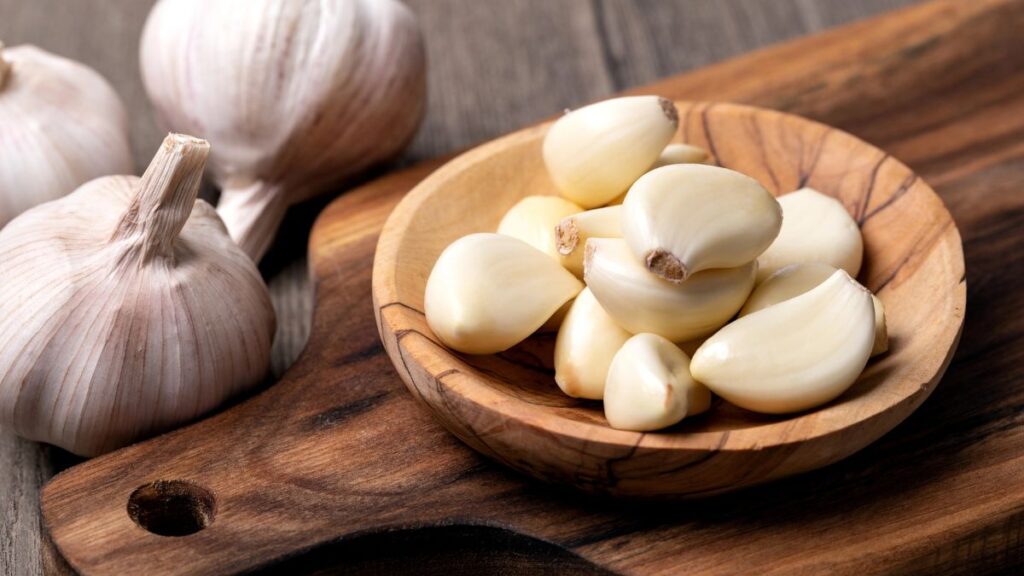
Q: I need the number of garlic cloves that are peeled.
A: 12